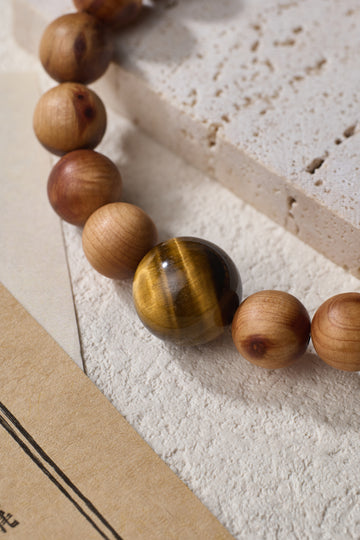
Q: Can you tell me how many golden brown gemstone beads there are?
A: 1